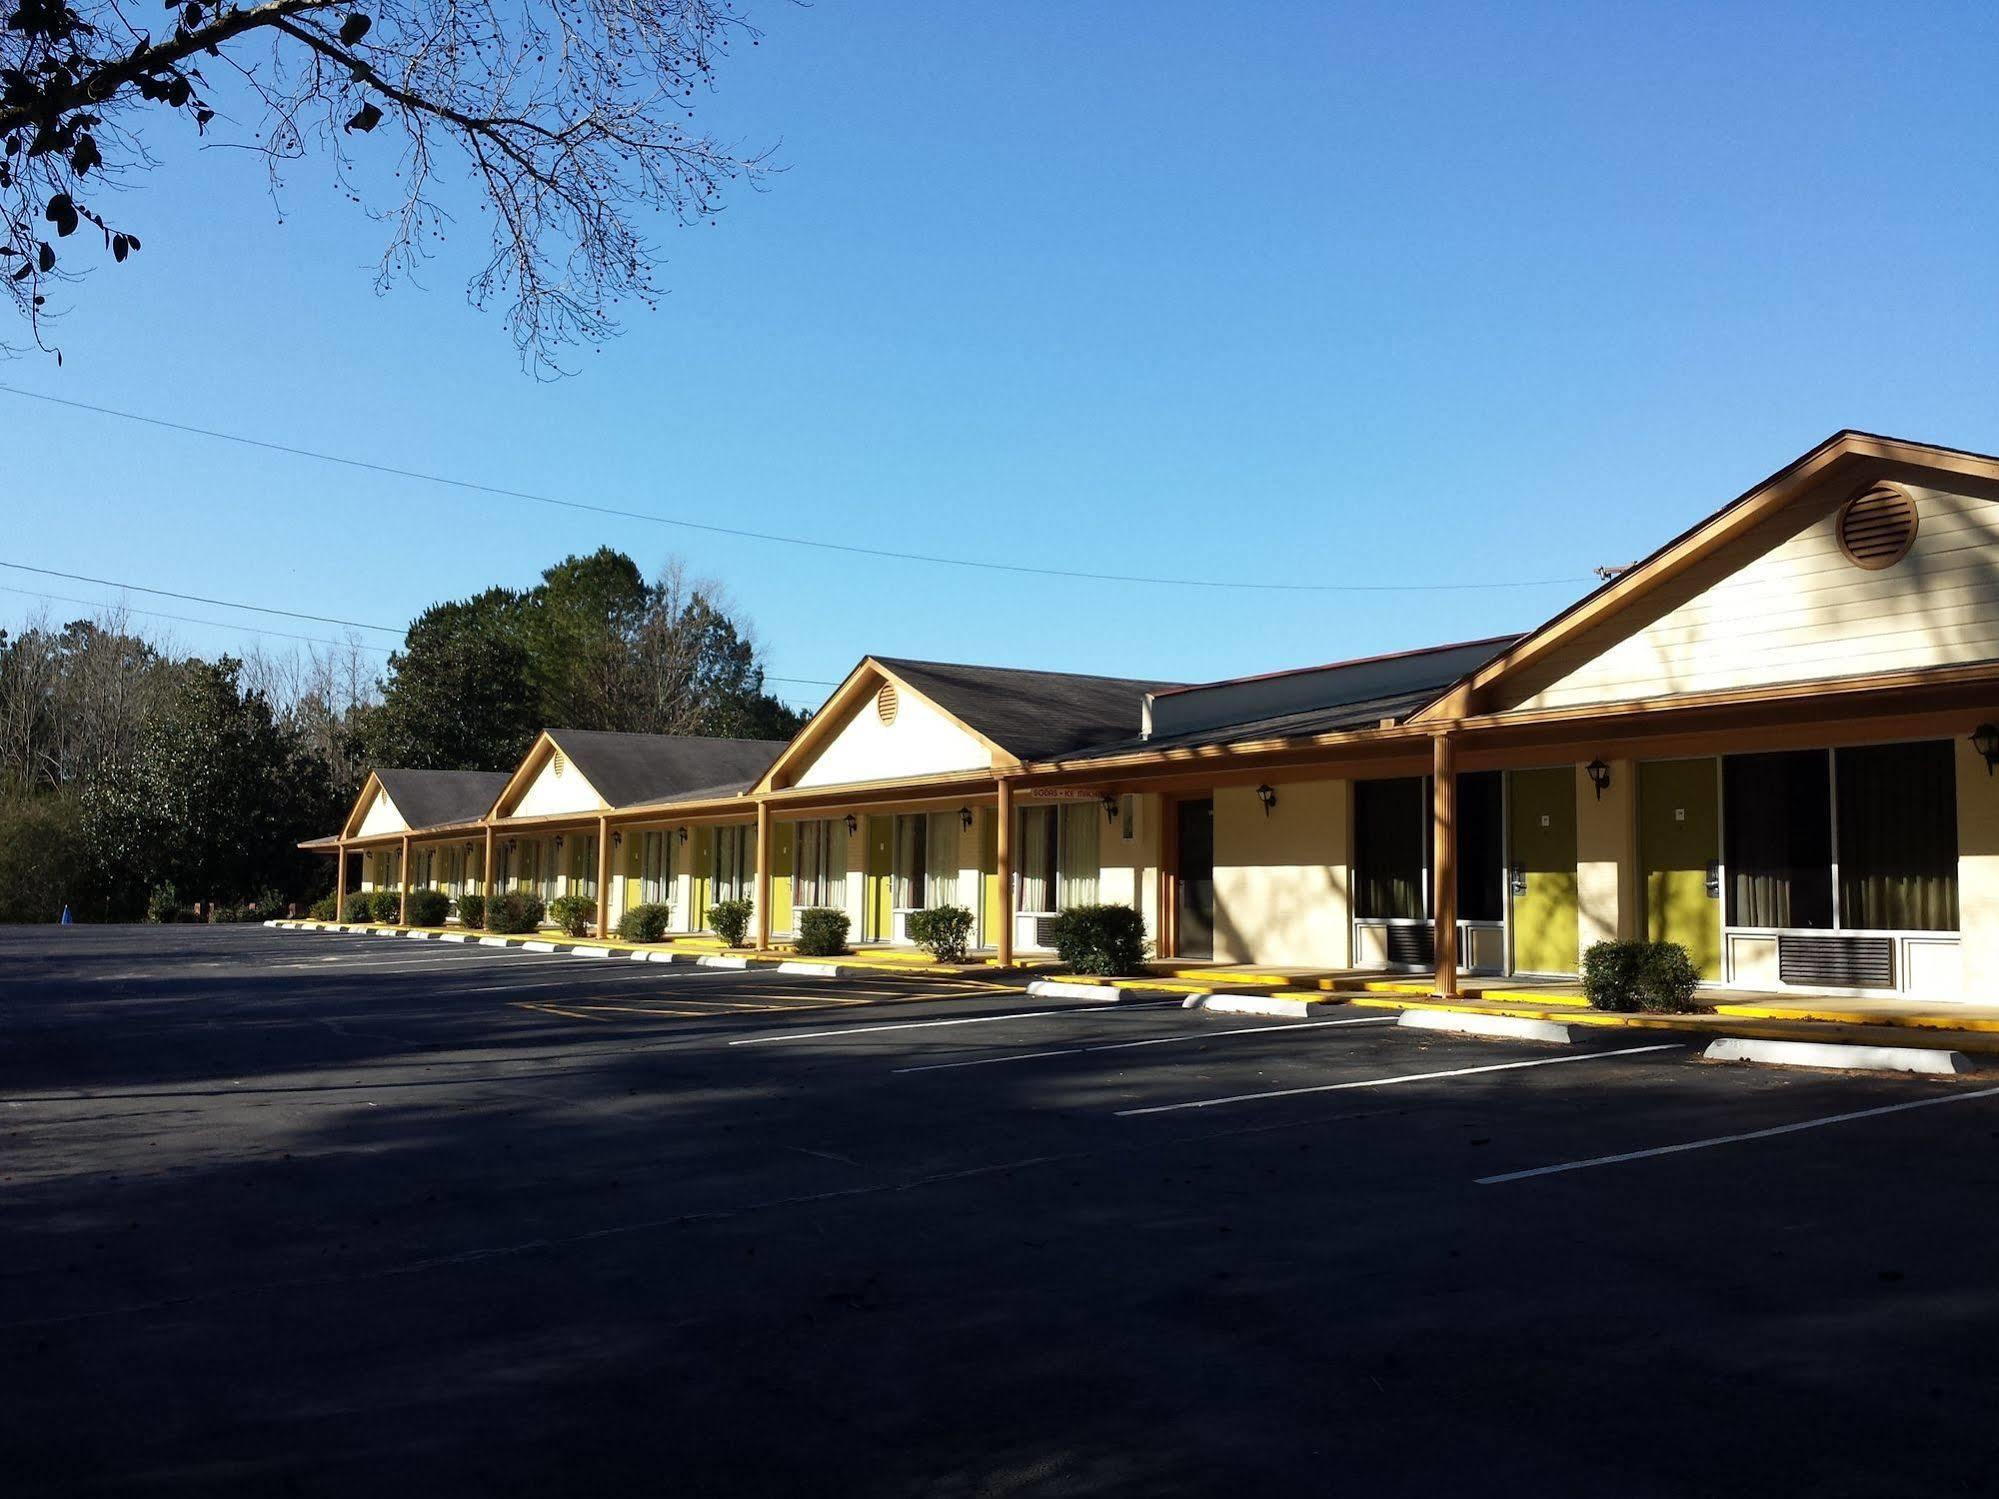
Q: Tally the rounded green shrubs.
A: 13